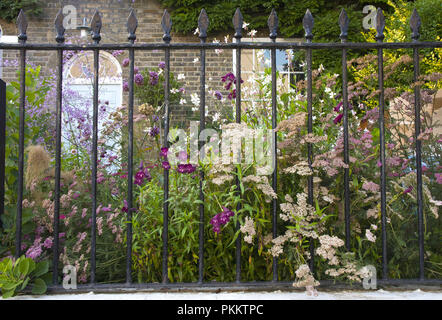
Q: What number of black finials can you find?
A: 12